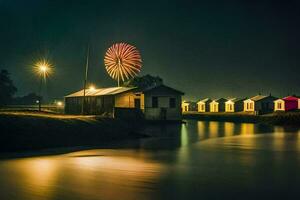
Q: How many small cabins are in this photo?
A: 6